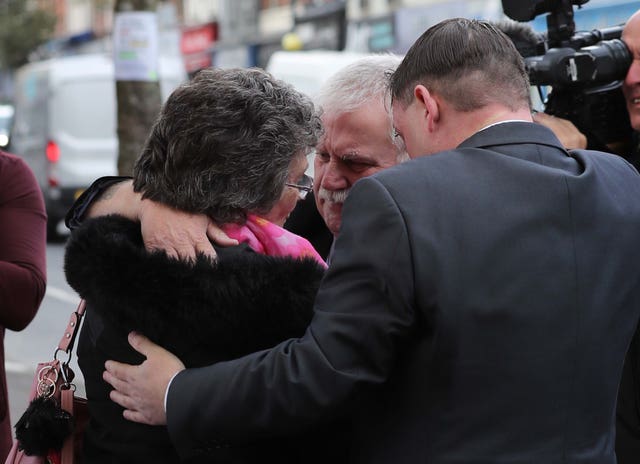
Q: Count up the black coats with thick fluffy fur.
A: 1